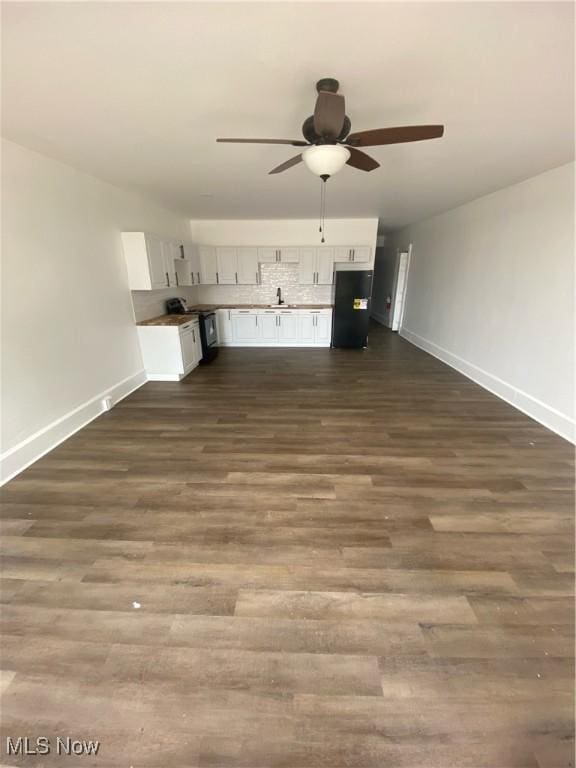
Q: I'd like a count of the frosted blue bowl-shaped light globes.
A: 0